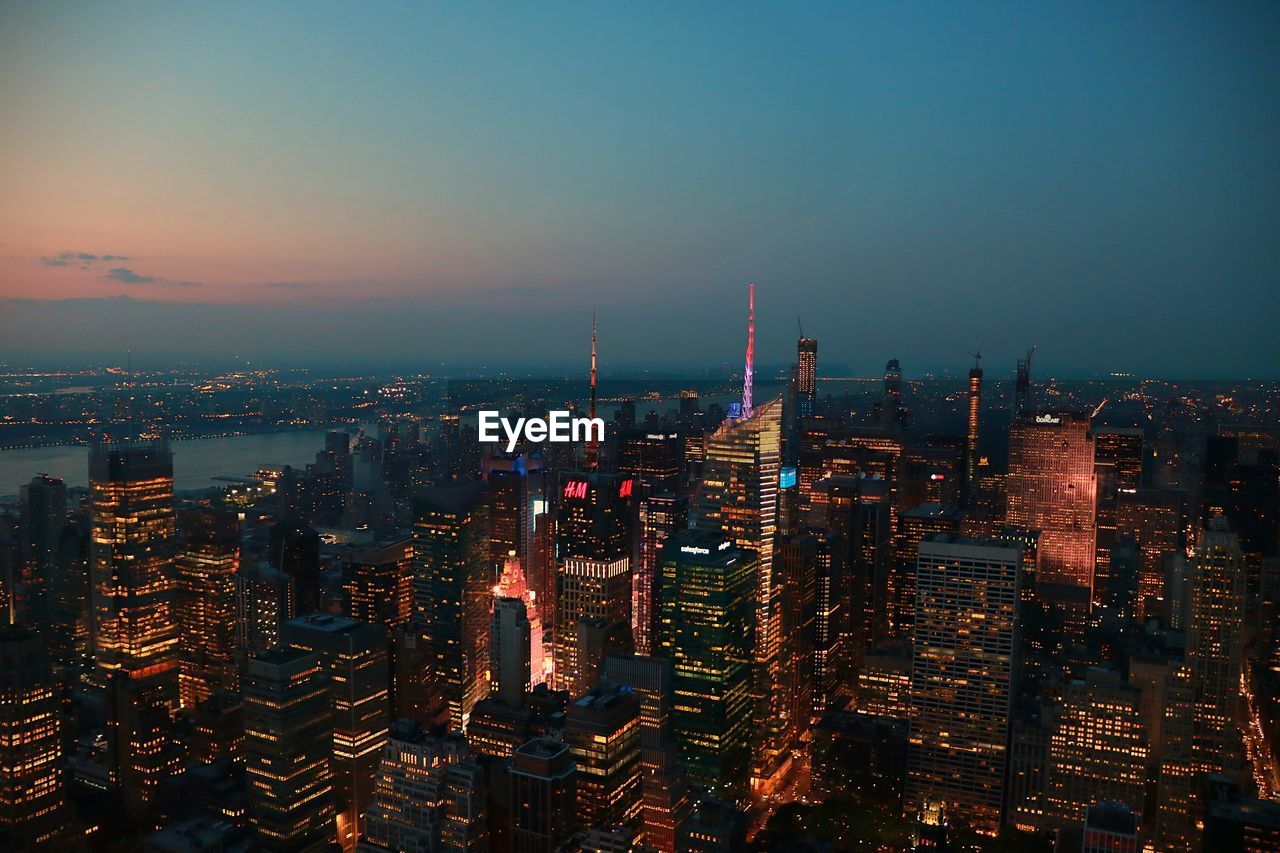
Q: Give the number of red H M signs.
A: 2